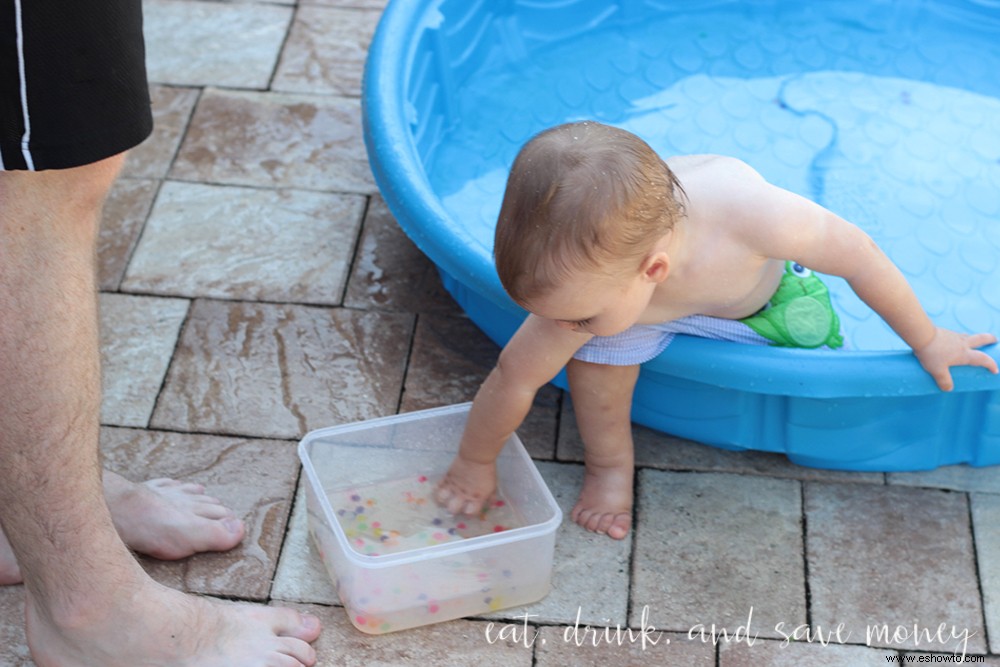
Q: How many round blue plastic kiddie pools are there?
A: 1